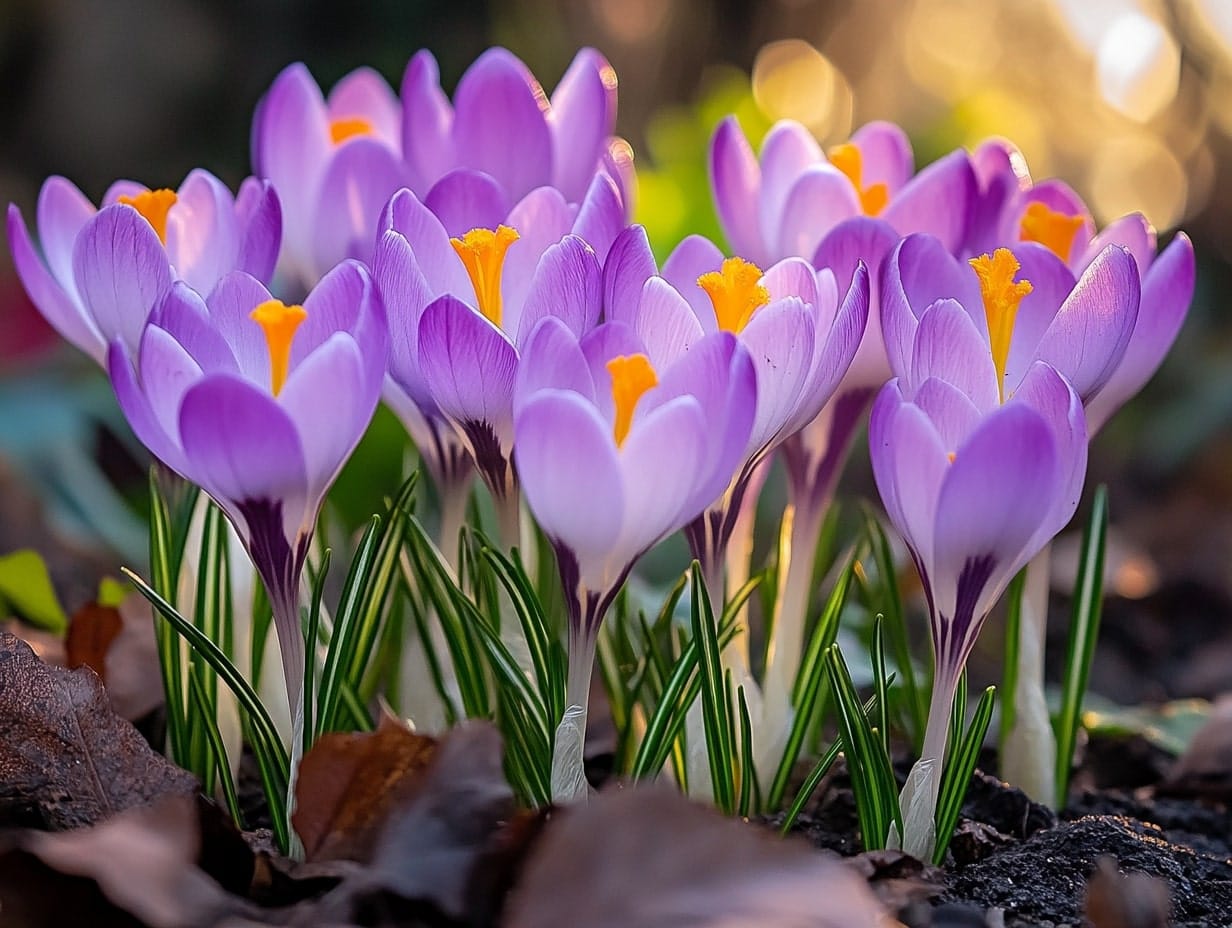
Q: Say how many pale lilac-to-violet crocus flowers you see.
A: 11